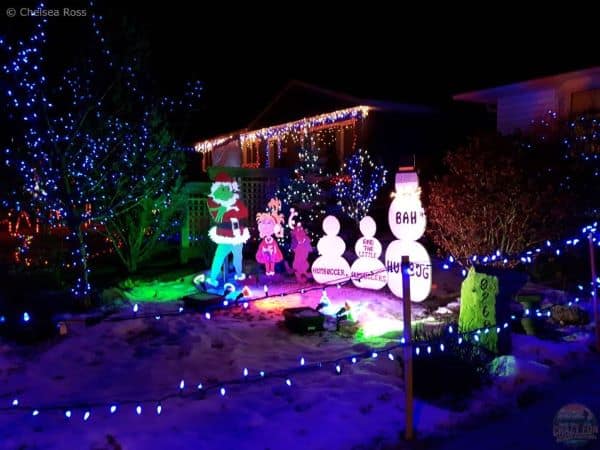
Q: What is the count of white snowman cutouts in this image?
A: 3